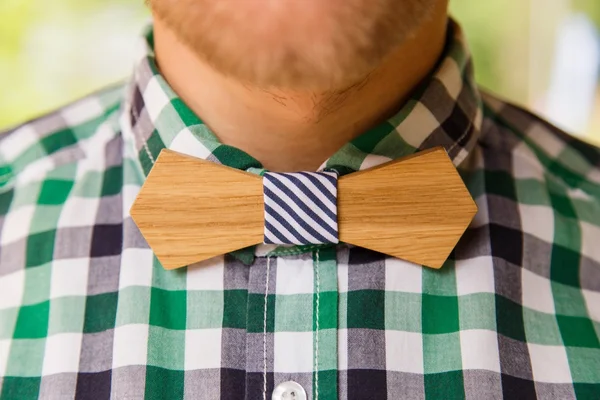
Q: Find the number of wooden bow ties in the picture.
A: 1